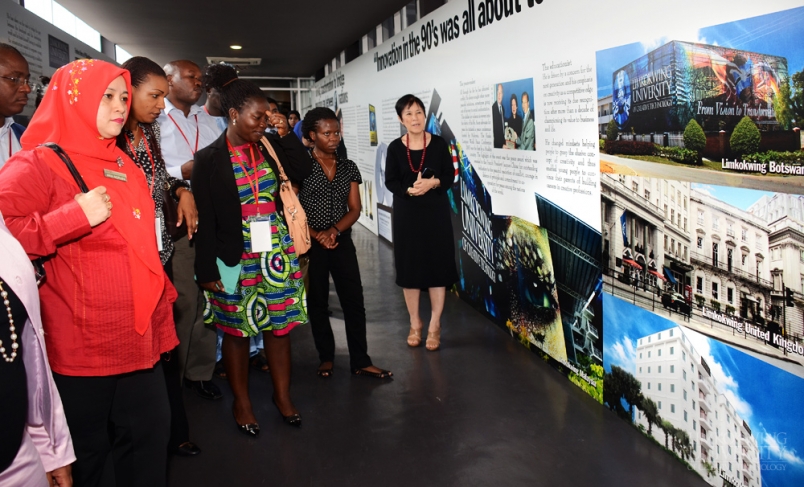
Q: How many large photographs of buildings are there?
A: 3